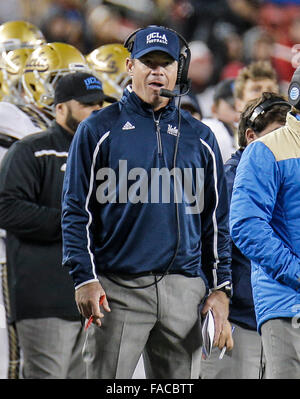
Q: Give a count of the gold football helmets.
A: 4